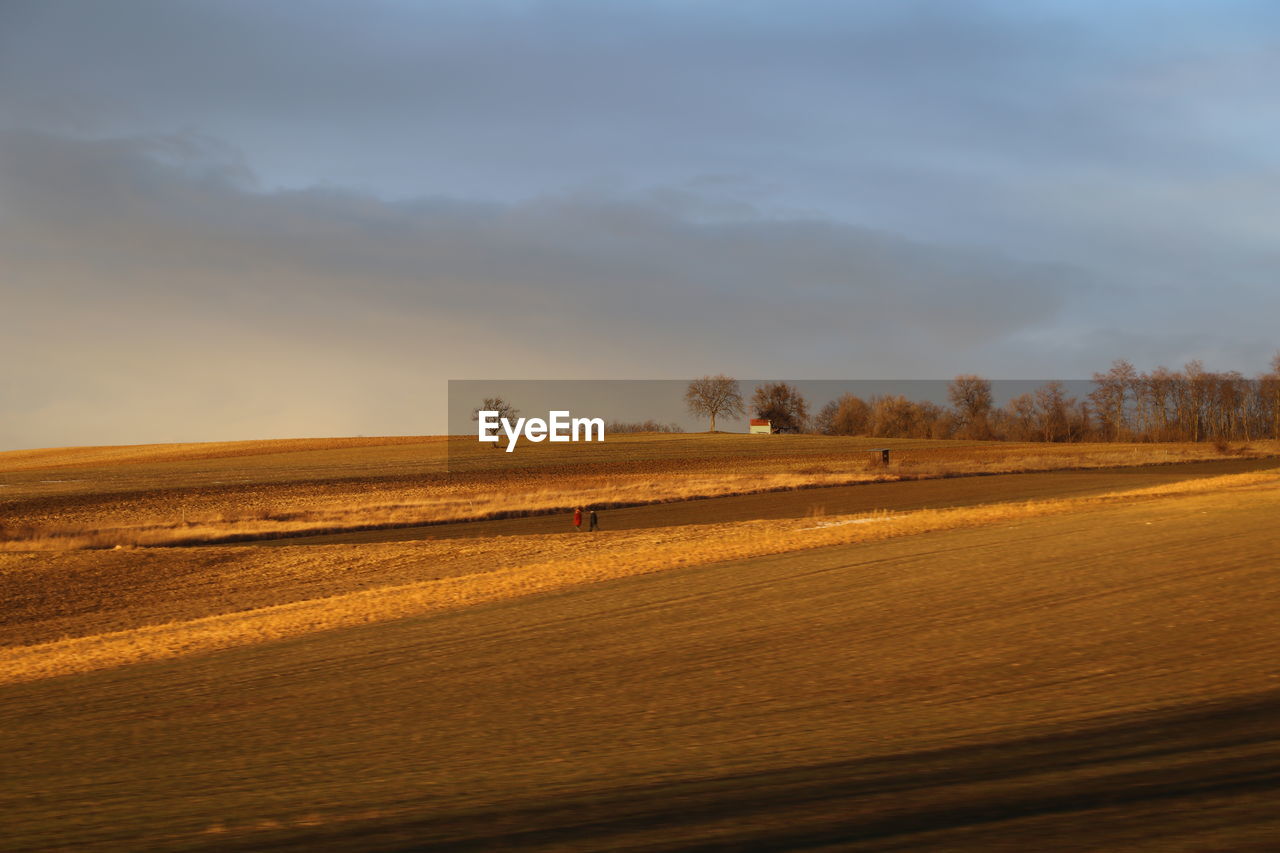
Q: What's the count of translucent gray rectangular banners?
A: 1